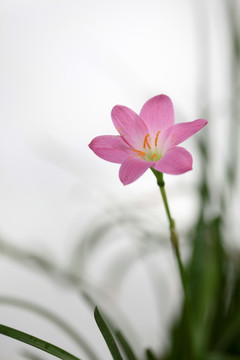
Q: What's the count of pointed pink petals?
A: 6